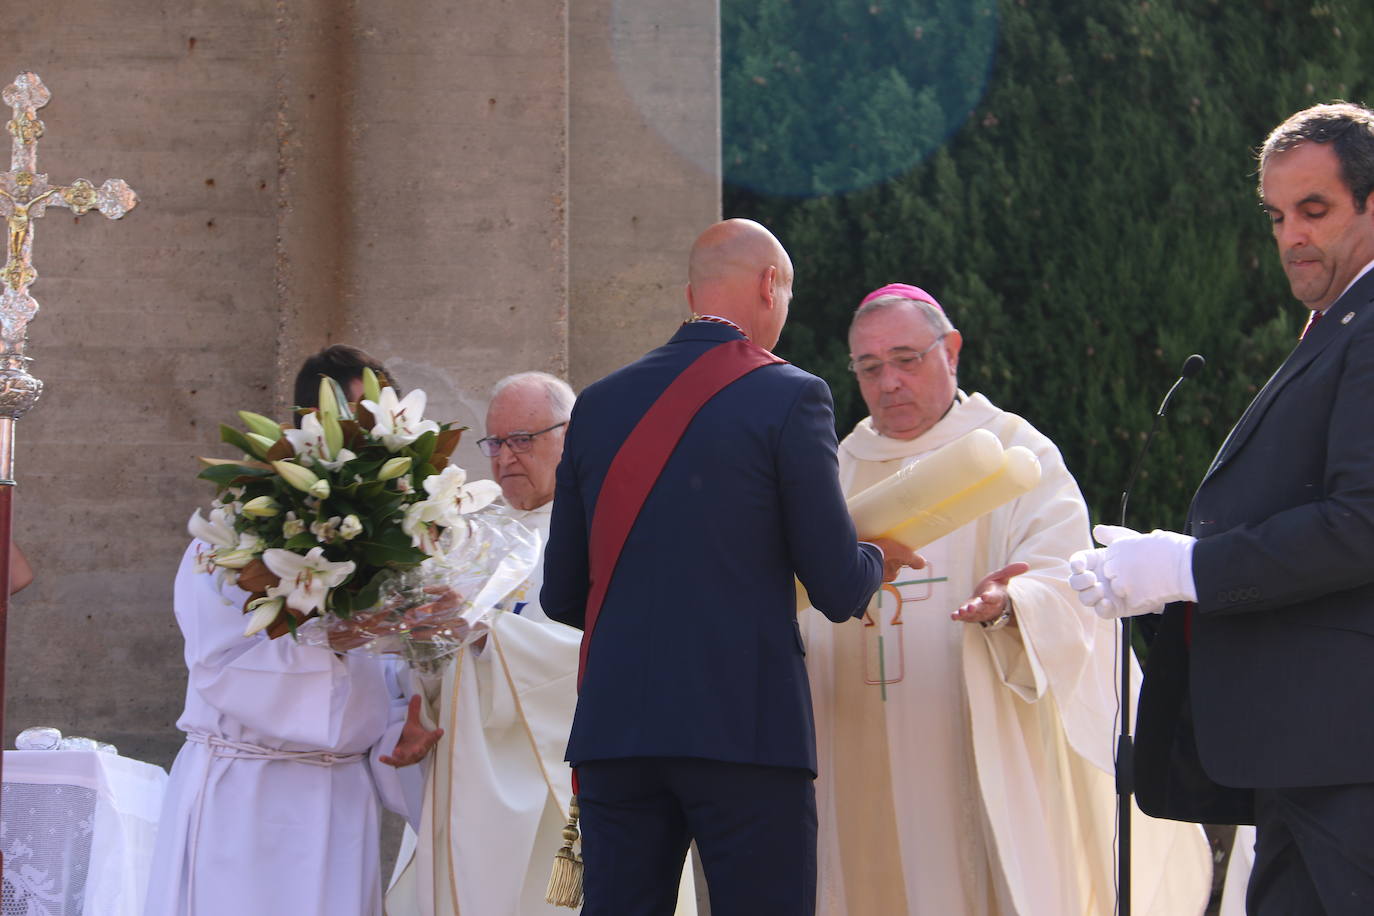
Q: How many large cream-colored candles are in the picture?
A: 2